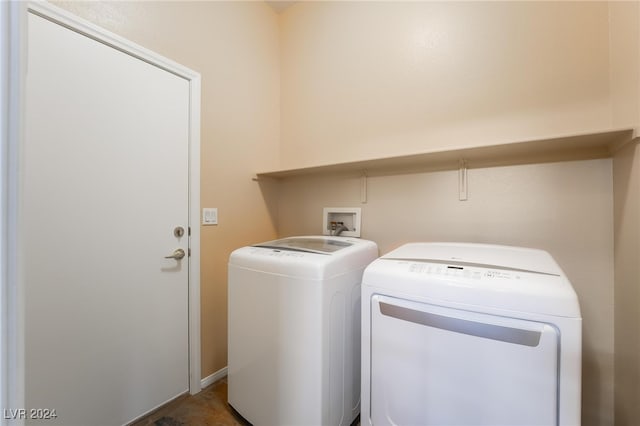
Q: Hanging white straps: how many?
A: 2